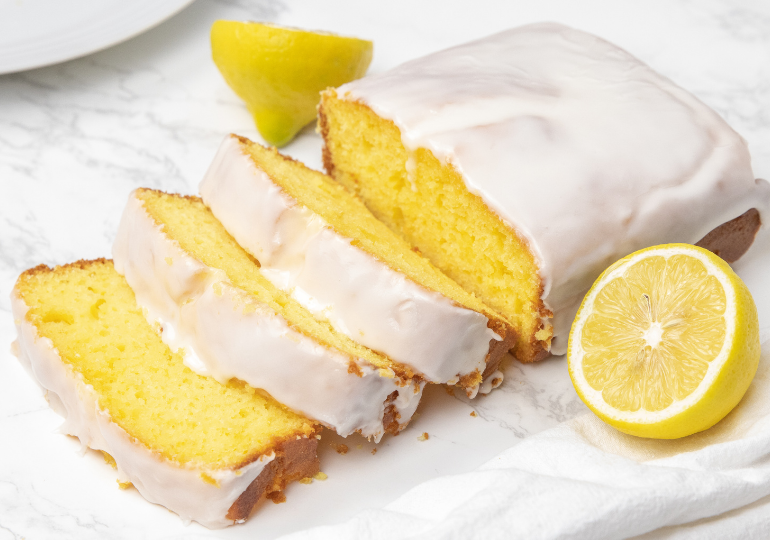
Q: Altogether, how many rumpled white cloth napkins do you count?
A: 1